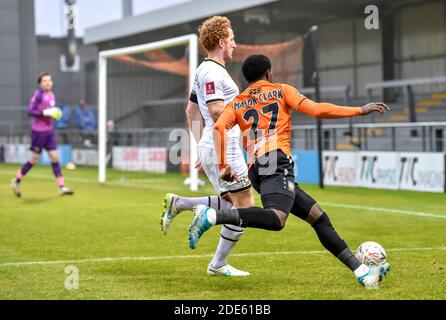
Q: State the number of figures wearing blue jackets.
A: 2